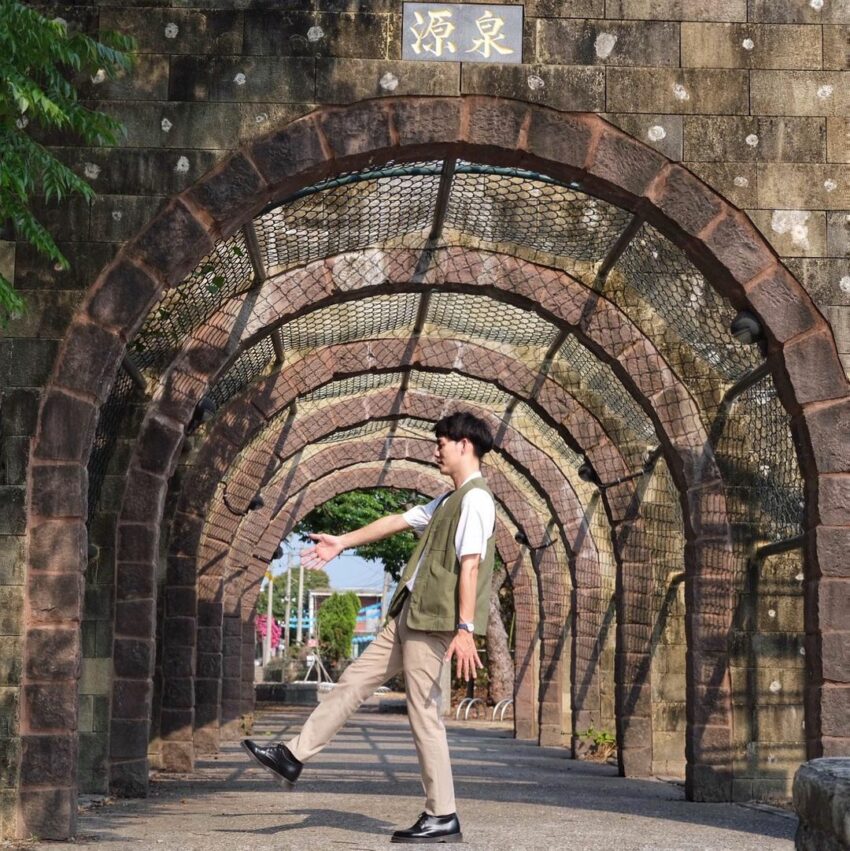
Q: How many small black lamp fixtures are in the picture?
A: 6